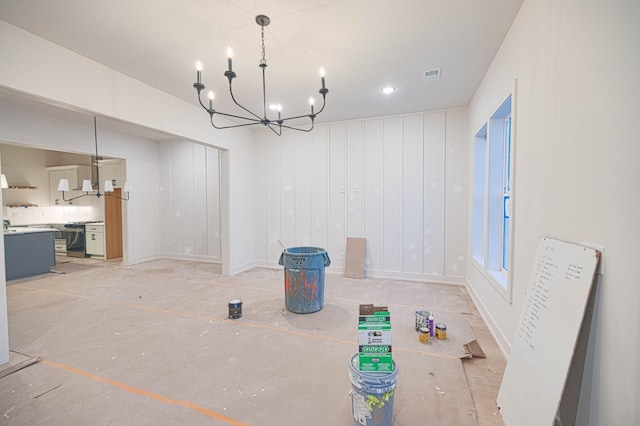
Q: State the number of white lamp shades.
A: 5